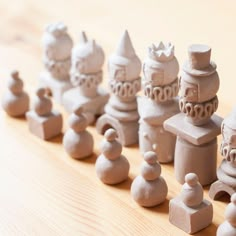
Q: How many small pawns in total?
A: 7